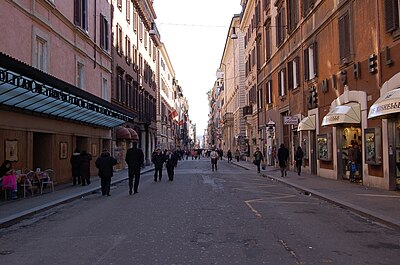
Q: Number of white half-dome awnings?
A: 3